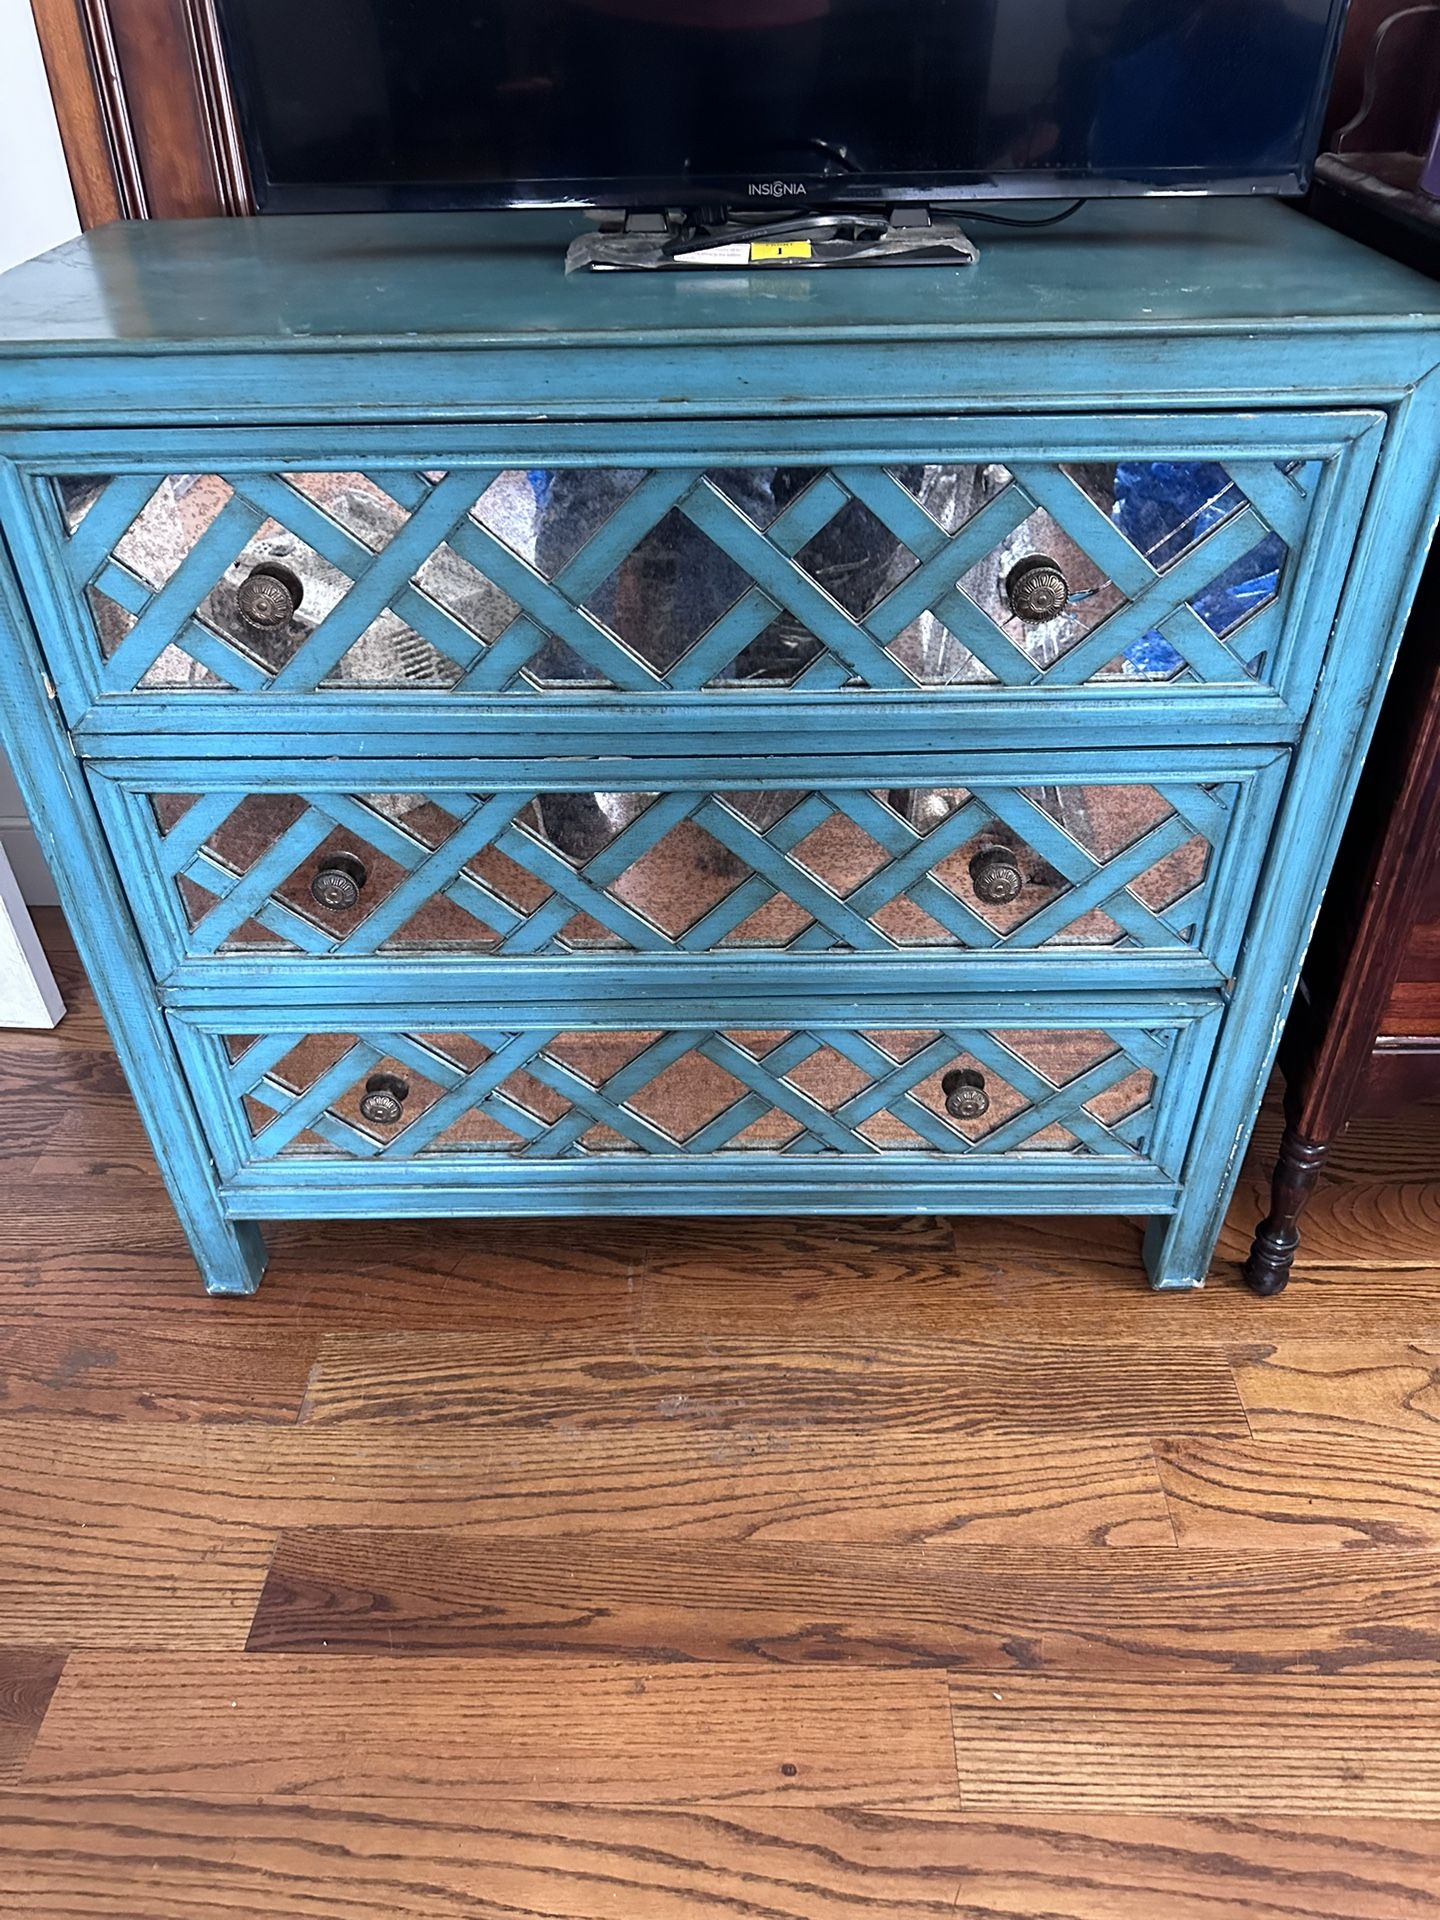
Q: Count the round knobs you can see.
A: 6